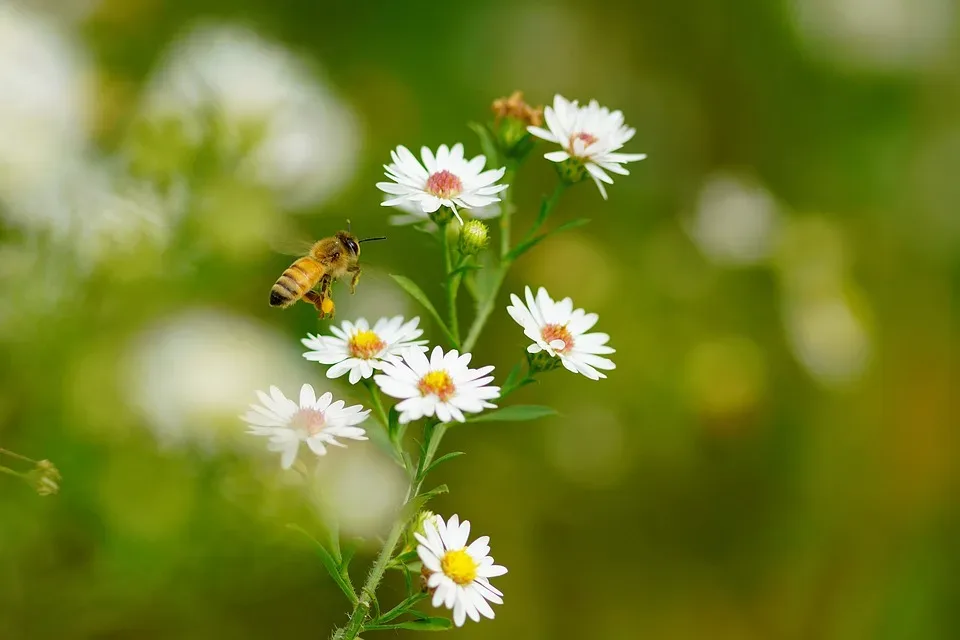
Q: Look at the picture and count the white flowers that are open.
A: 7